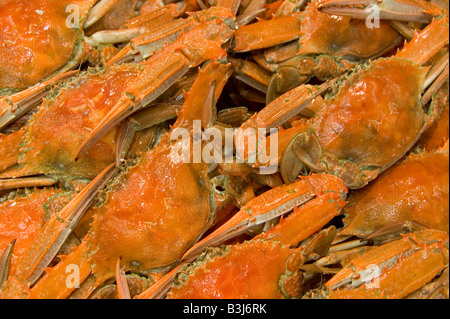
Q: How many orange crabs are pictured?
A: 8